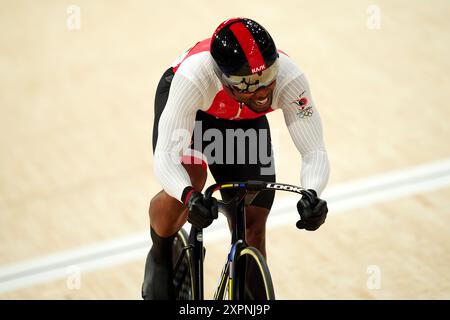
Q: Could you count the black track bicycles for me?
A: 1